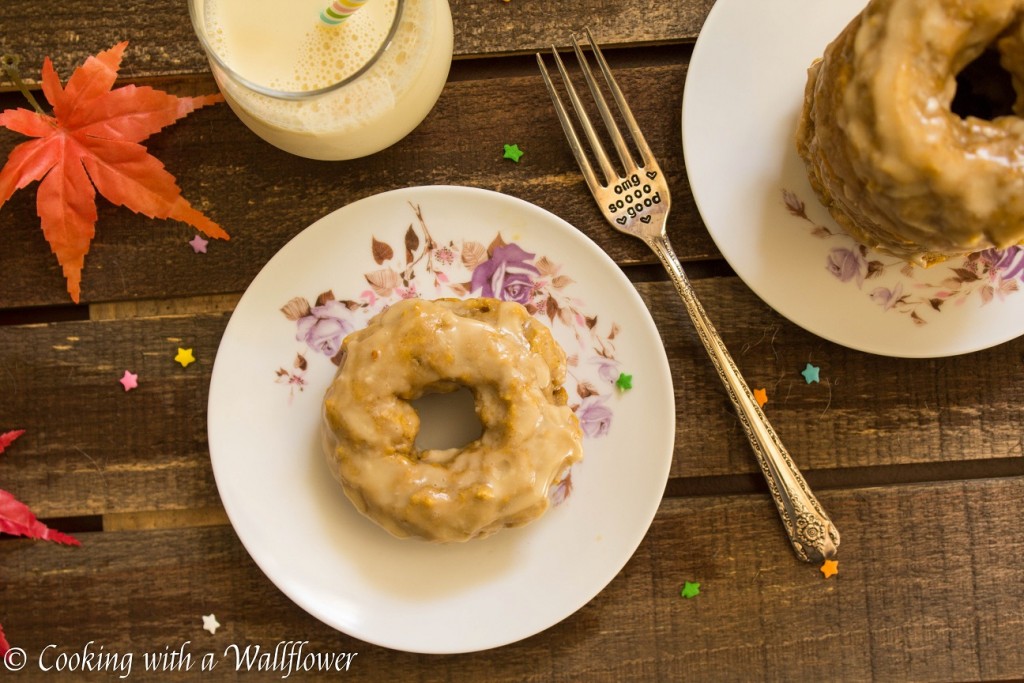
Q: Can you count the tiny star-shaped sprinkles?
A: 10